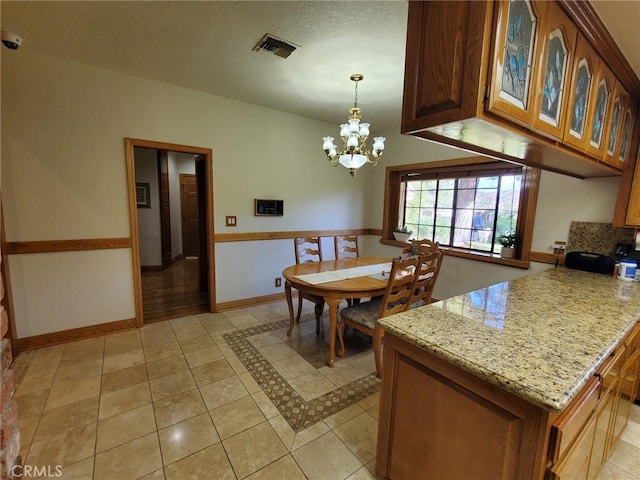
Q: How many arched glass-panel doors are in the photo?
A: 6